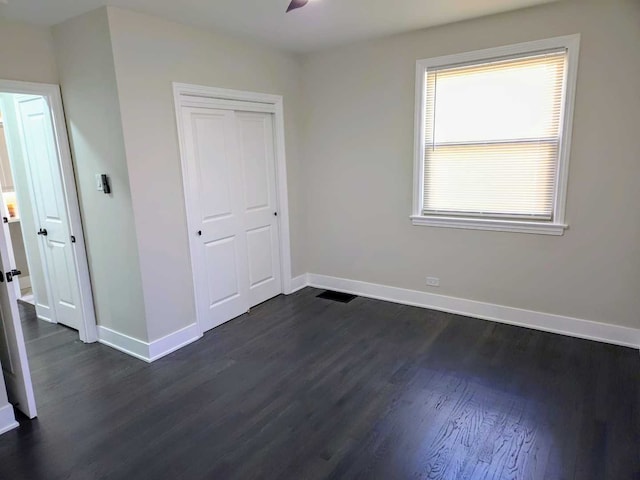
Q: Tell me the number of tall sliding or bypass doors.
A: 2